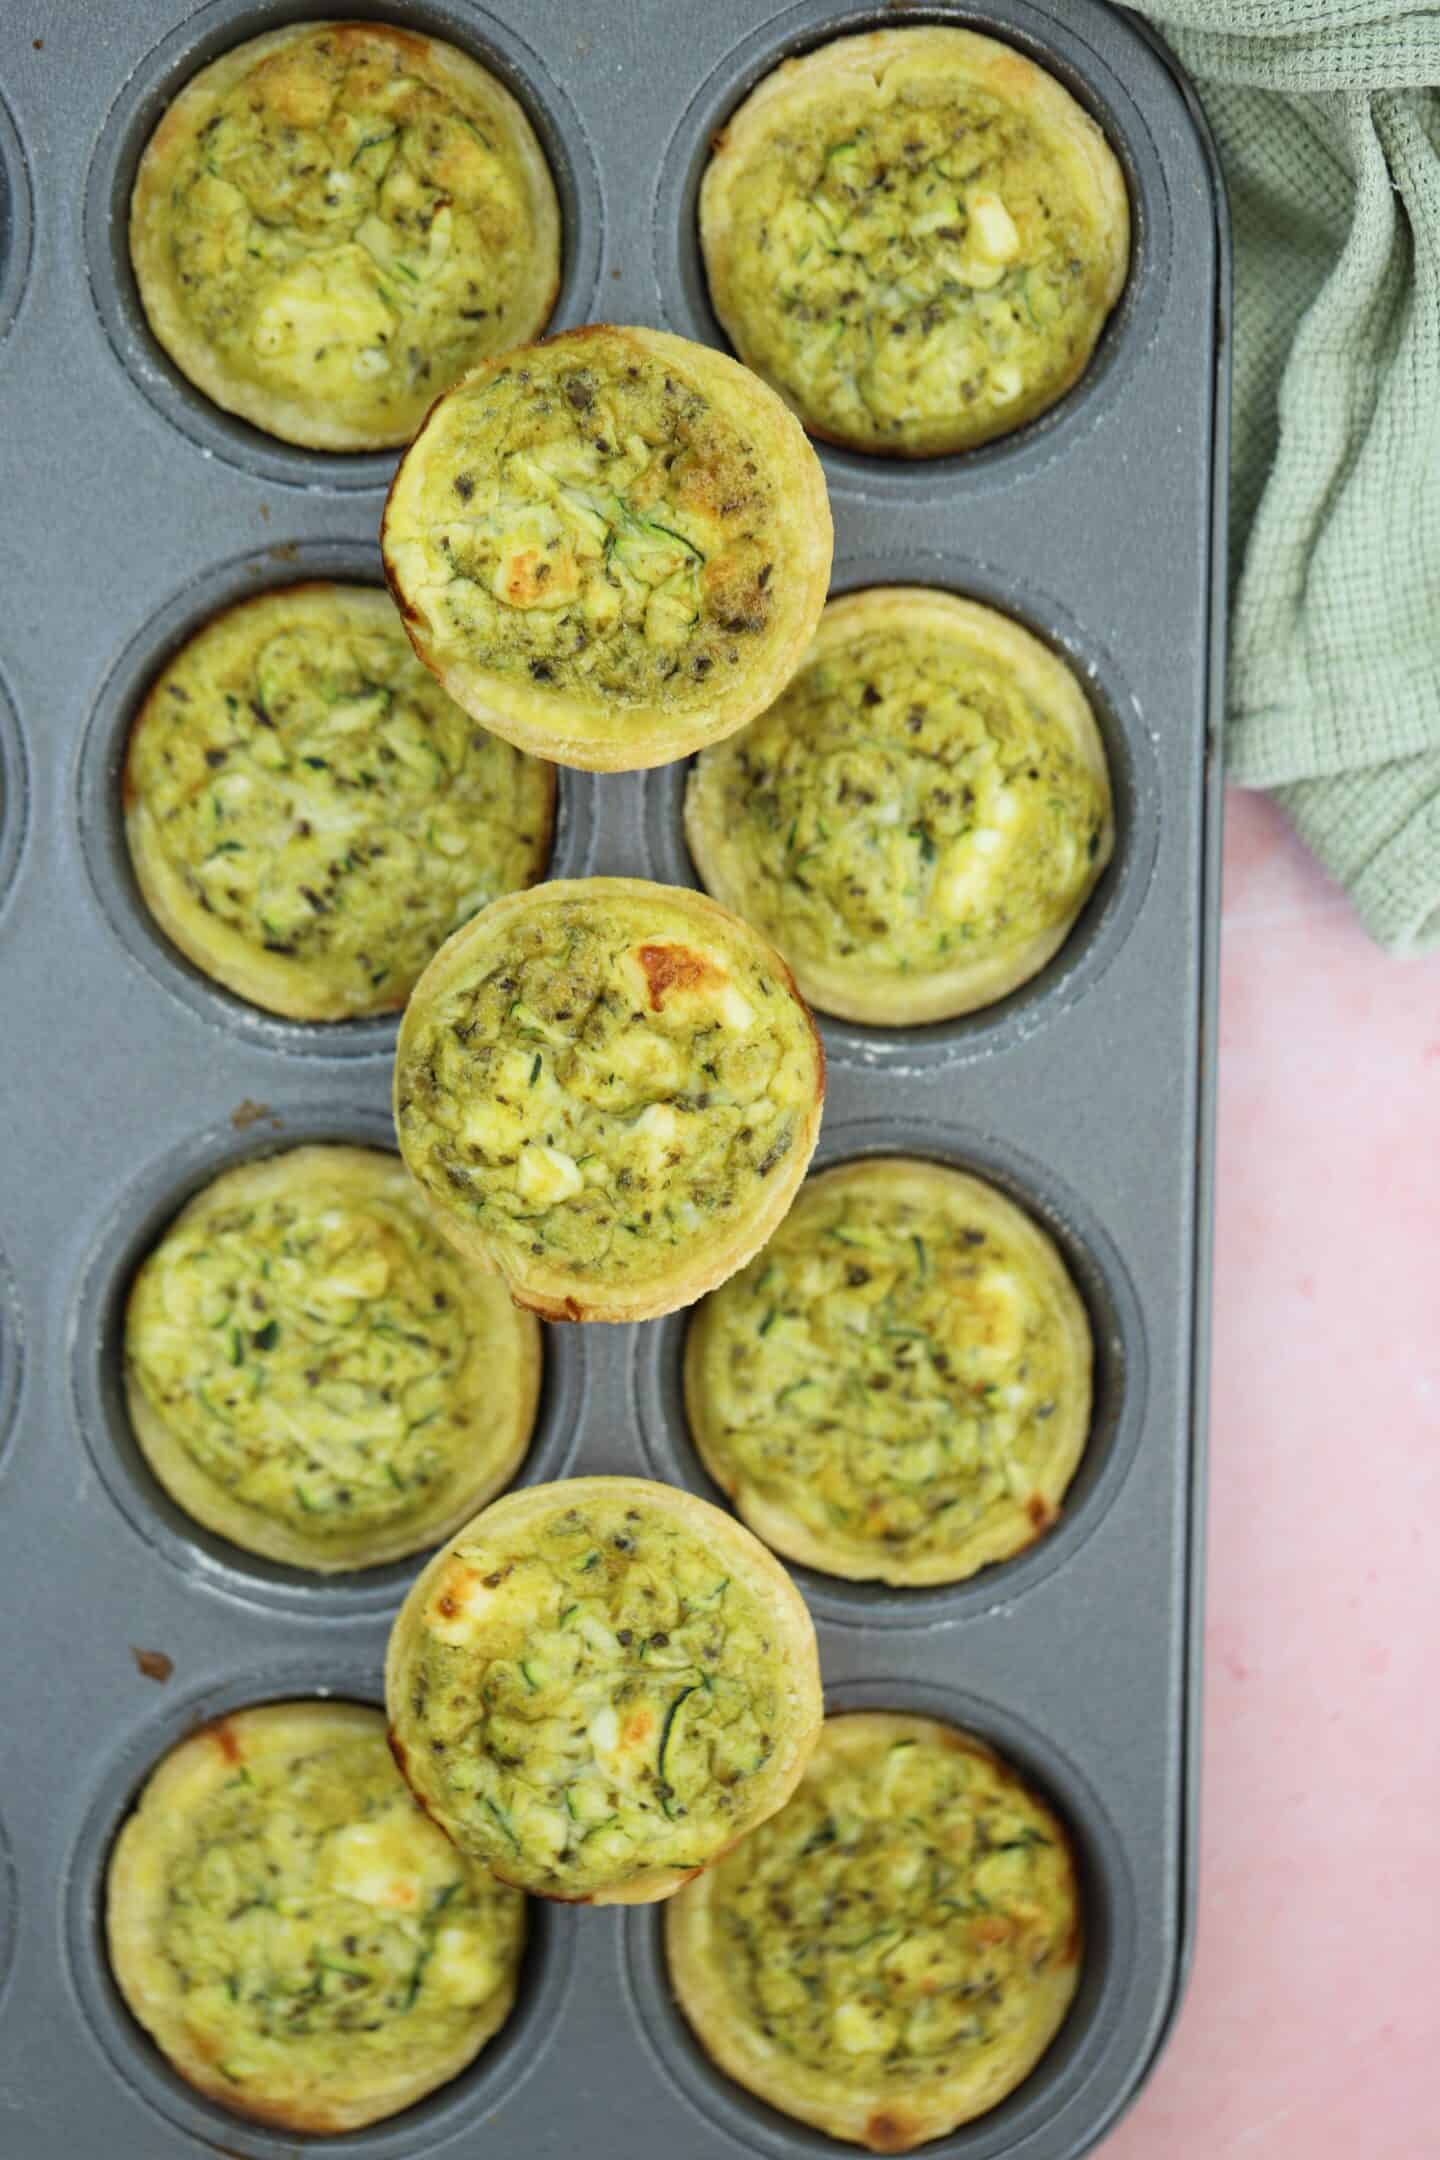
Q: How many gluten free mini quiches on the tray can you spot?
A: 11